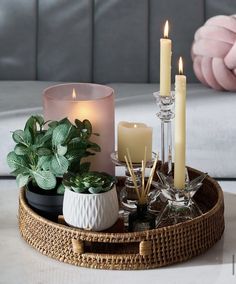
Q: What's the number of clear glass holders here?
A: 3